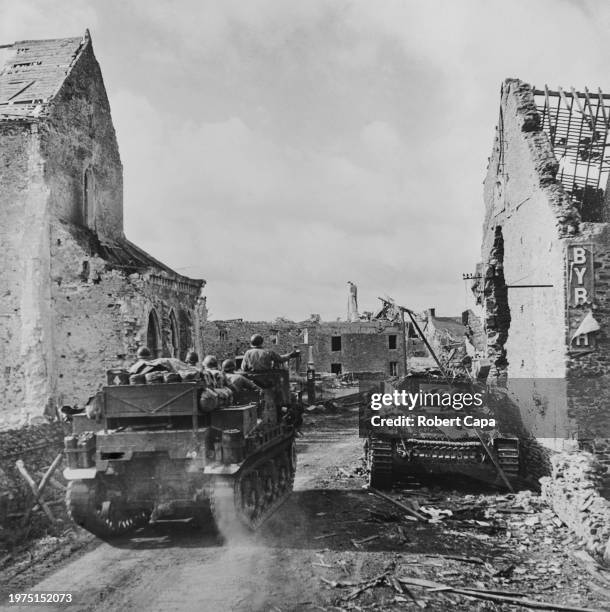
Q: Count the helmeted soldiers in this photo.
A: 5